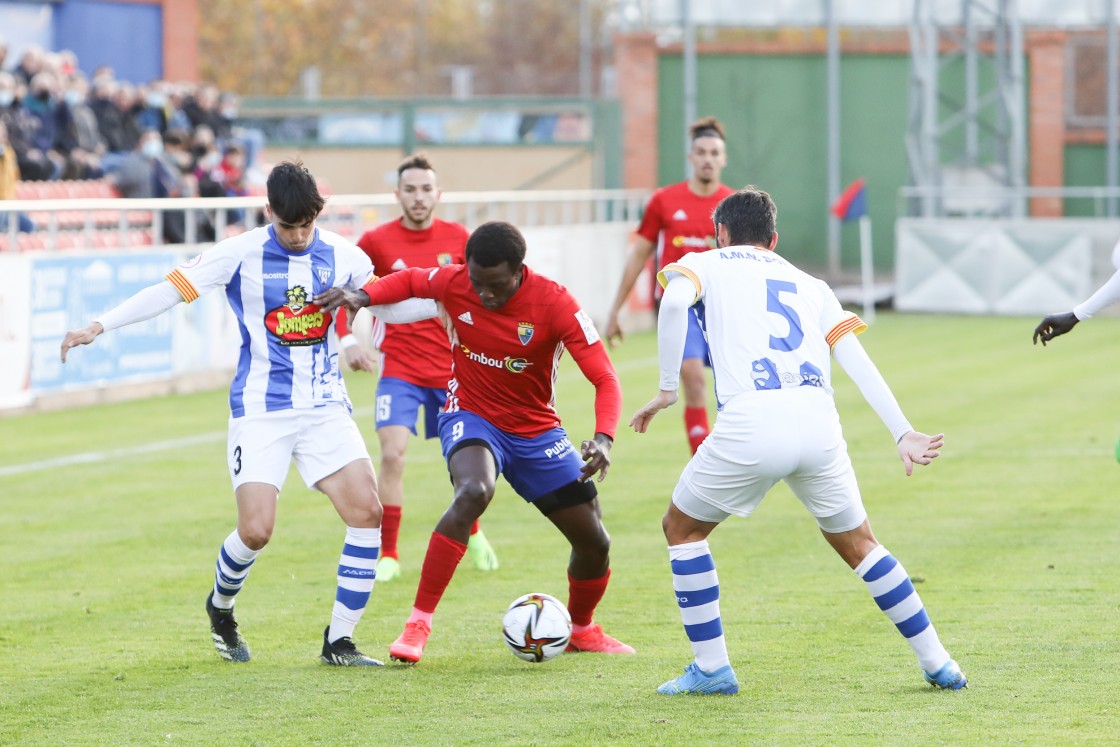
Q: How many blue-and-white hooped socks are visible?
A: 4